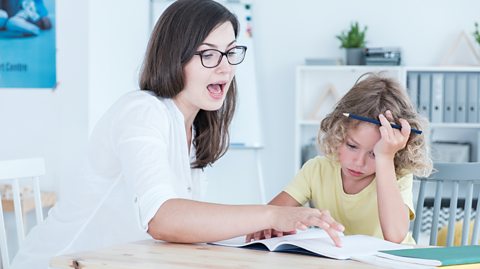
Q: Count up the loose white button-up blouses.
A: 1